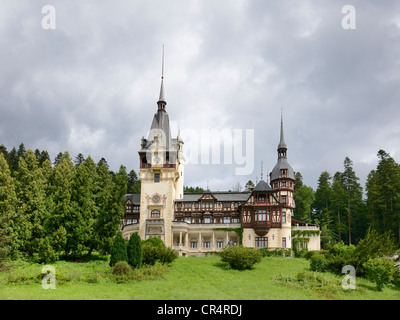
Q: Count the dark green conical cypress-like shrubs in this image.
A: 2